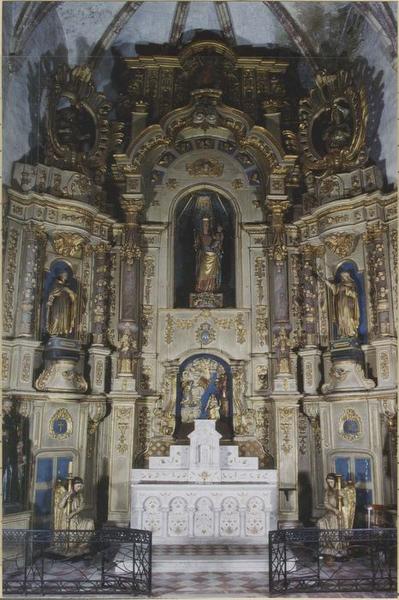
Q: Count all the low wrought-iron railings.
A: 2